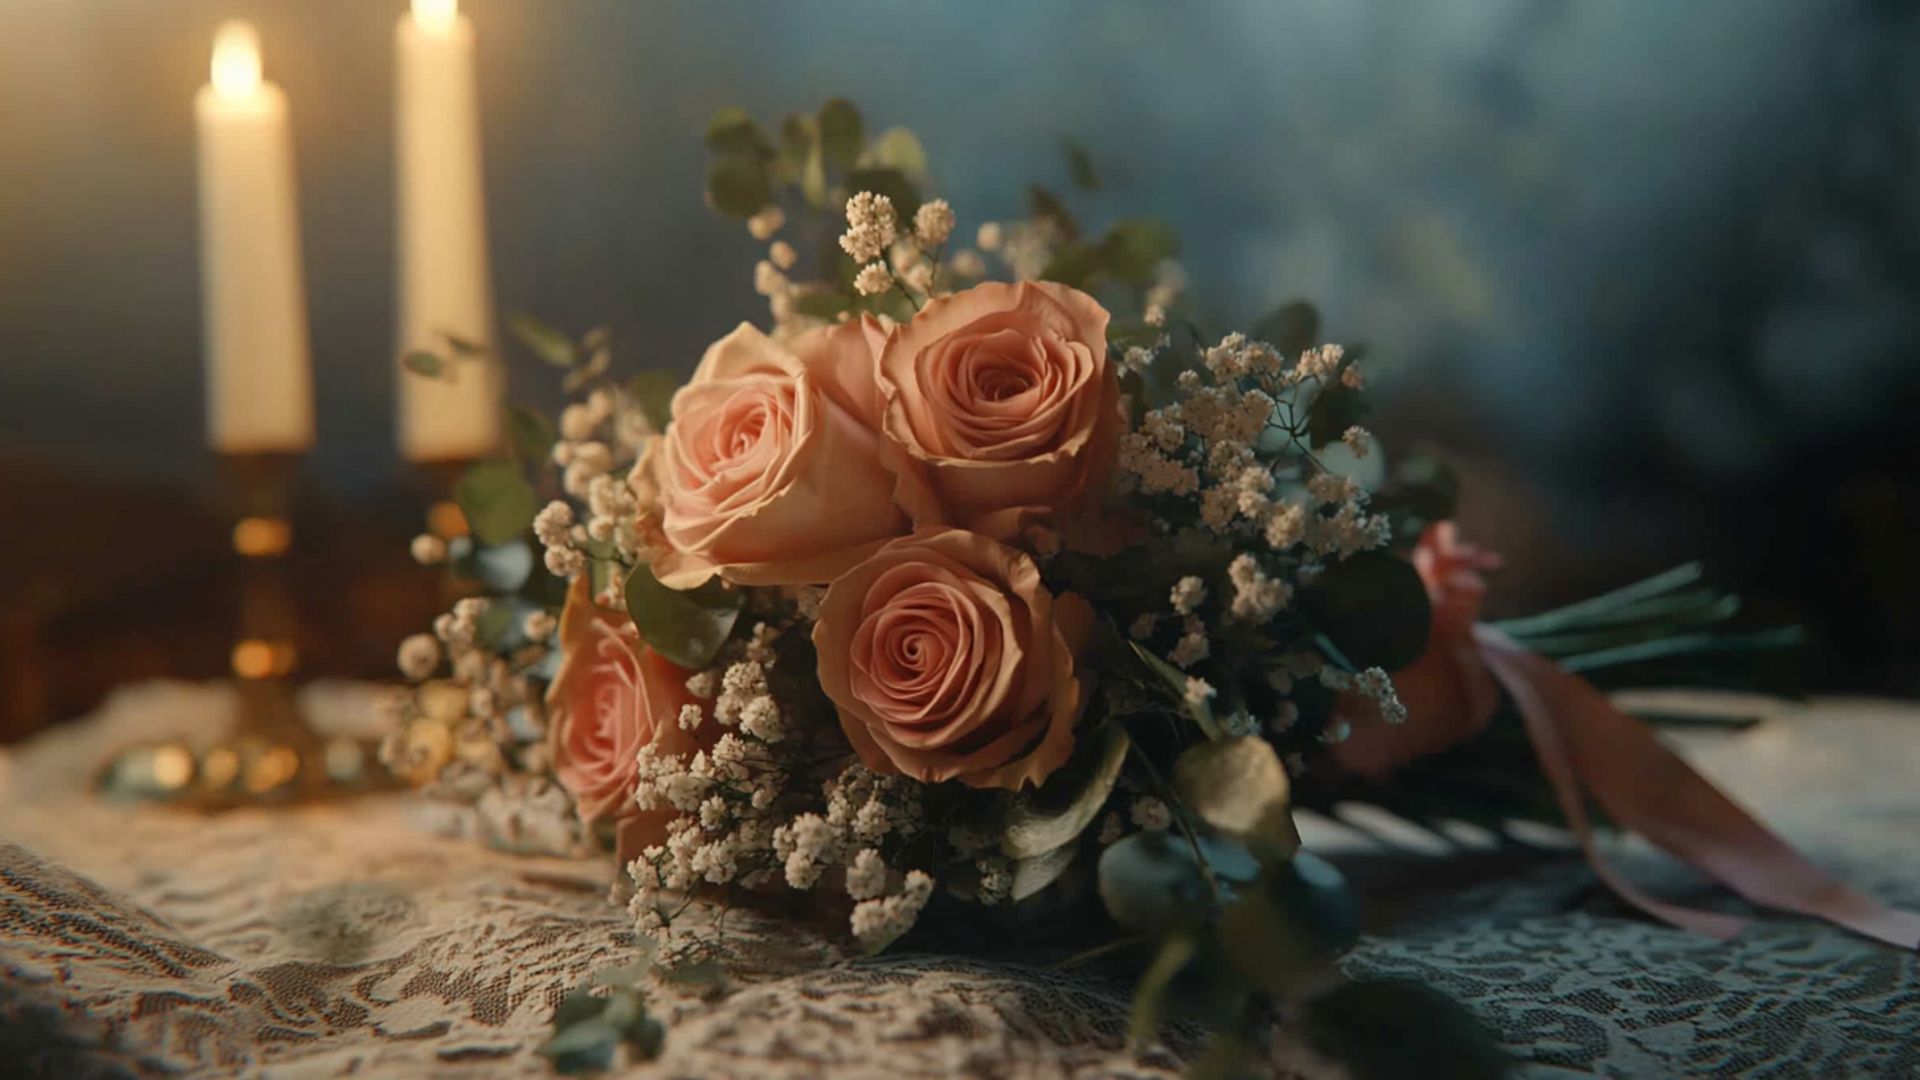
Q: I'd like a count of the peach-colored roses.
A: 4